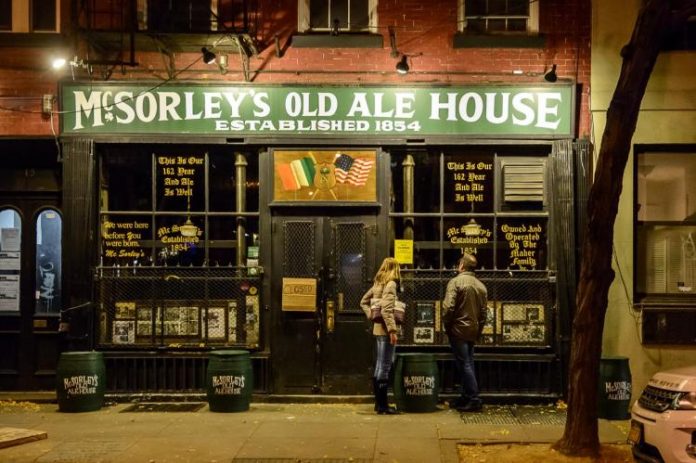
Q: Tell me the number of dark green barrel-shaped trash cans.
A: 4